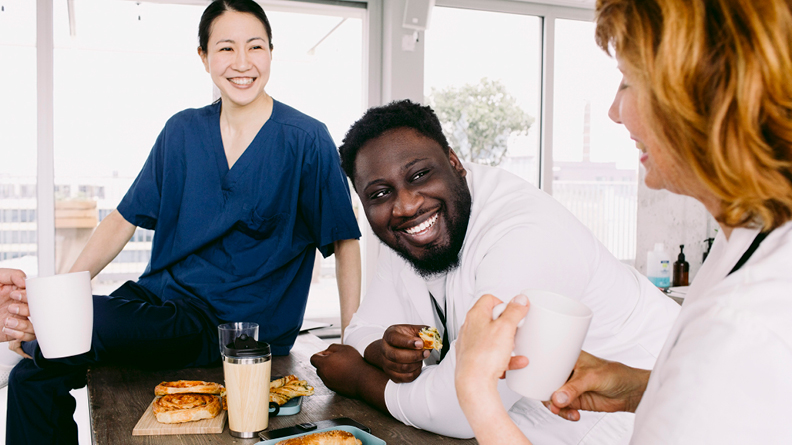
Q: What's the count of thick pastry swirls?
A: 2